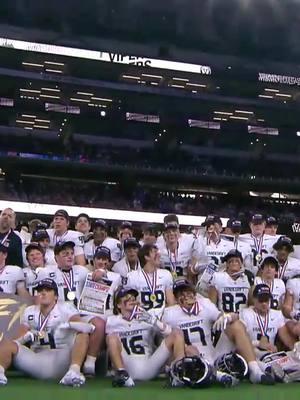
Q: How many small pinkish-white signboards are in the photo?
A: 5